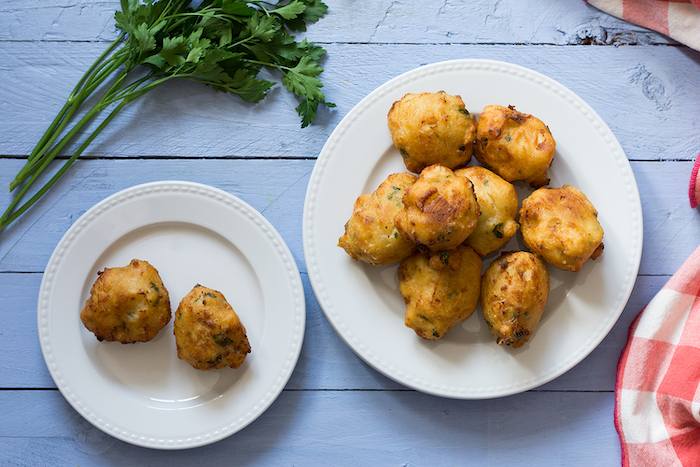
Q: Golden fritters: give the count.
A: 10